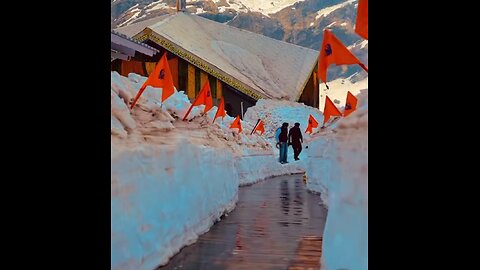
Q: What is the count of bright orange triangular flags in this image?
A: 10